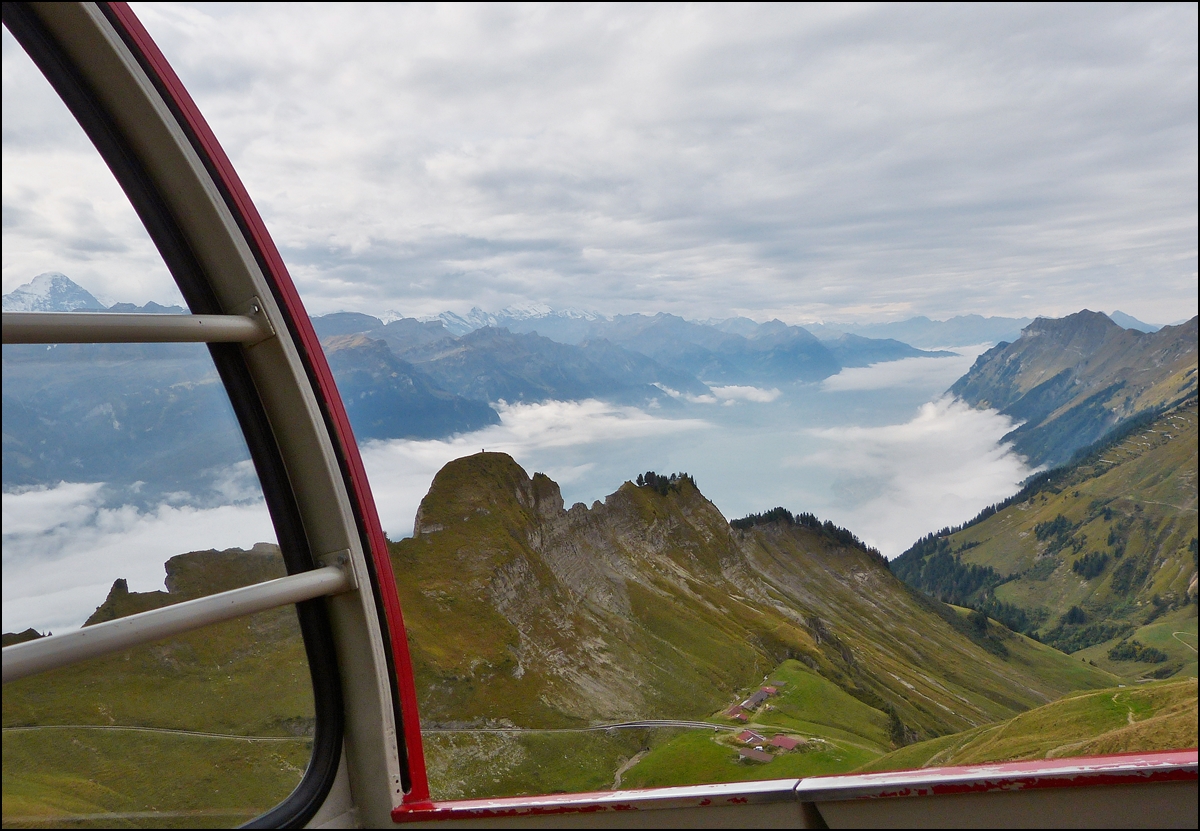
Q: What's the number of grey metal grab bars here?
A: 2